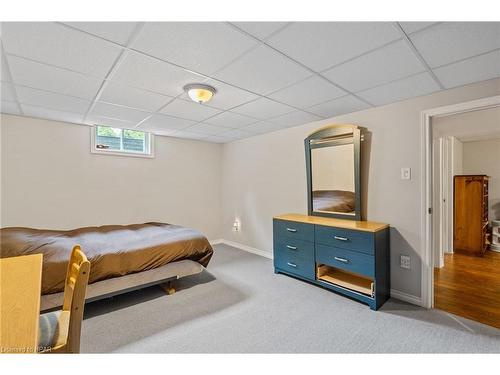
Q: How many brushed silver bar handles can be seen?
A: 5